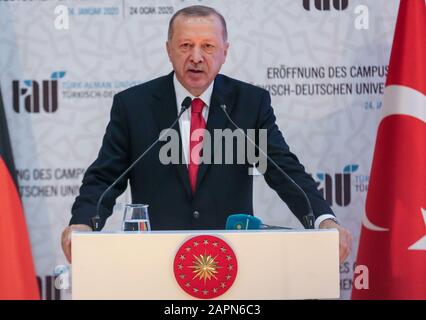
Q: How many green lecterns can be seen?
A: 0